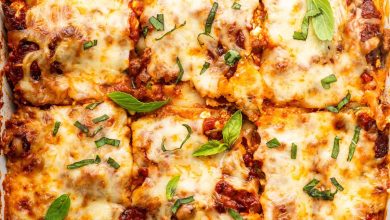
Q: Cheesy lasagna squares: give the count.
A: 6